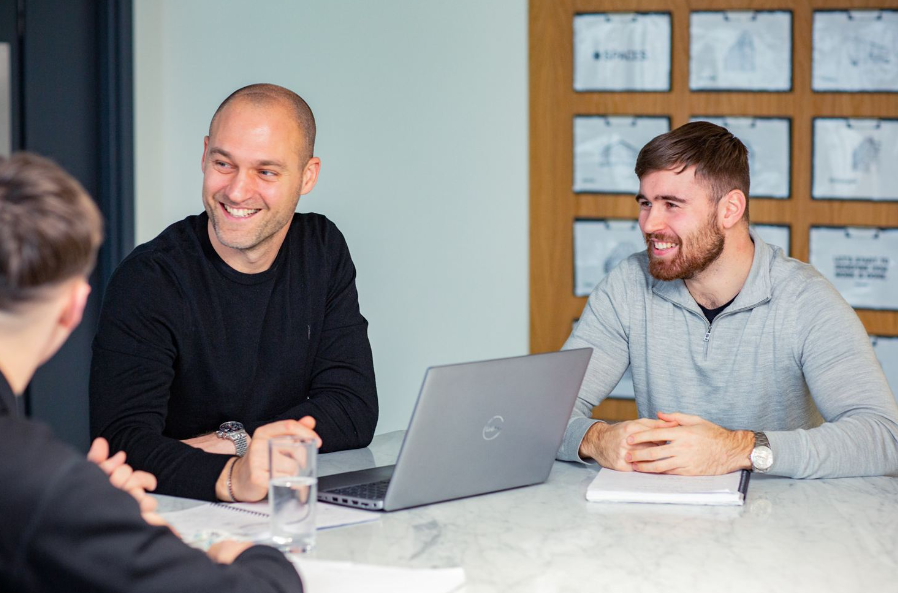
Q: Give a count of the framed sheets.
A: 11